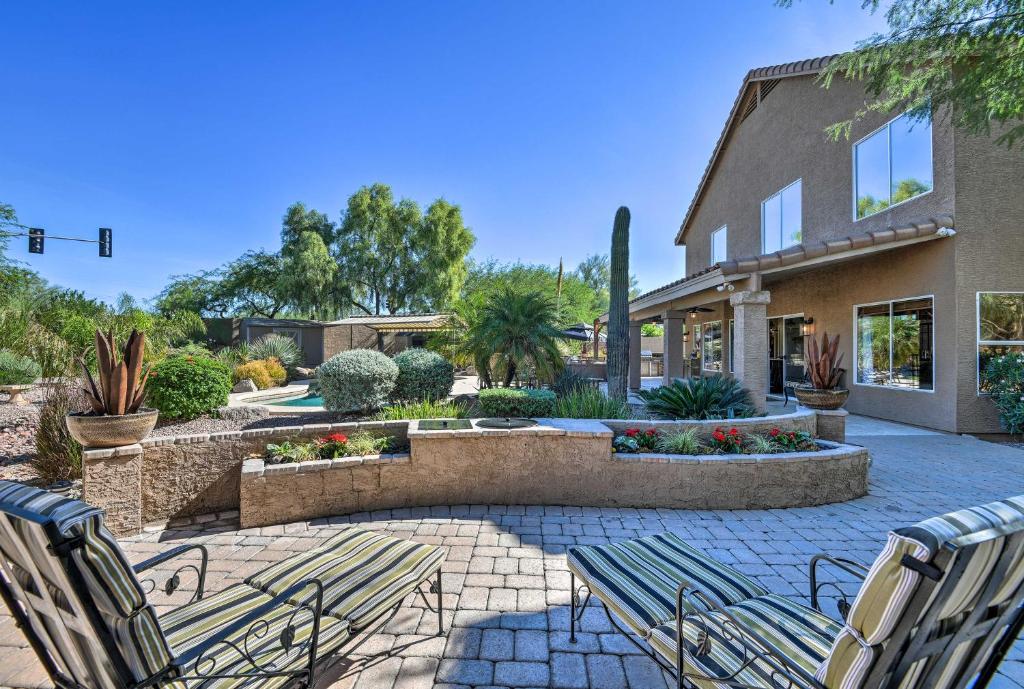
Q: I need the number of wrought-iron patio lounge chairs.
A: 2